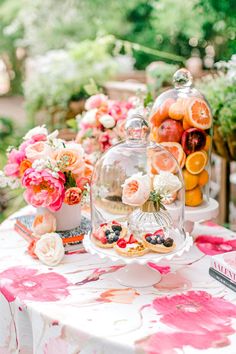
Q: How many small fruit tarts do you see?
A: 3